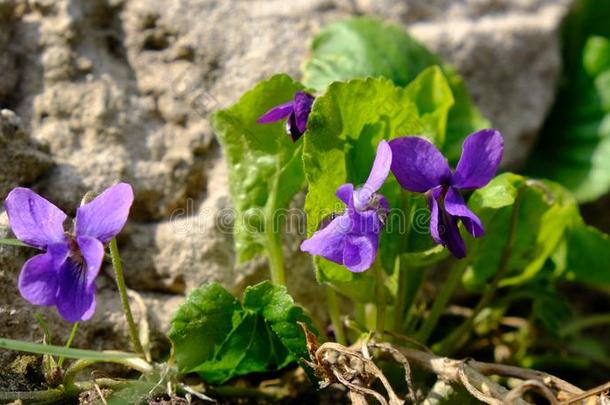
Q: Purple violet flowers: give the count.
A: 4